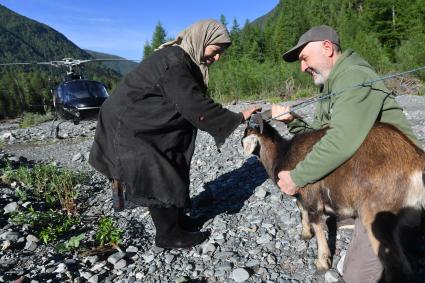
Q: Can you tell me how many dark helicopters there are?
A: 1